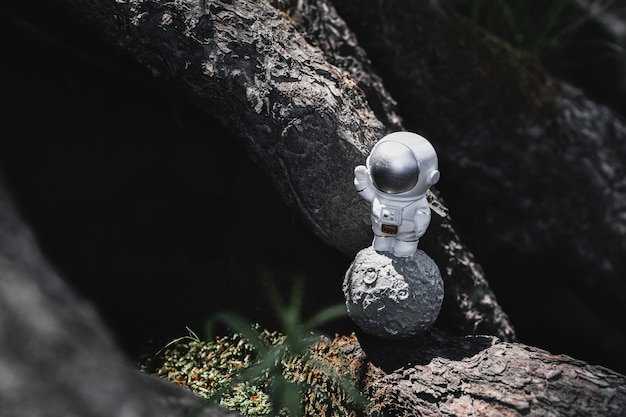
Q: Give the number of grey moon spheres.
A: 1